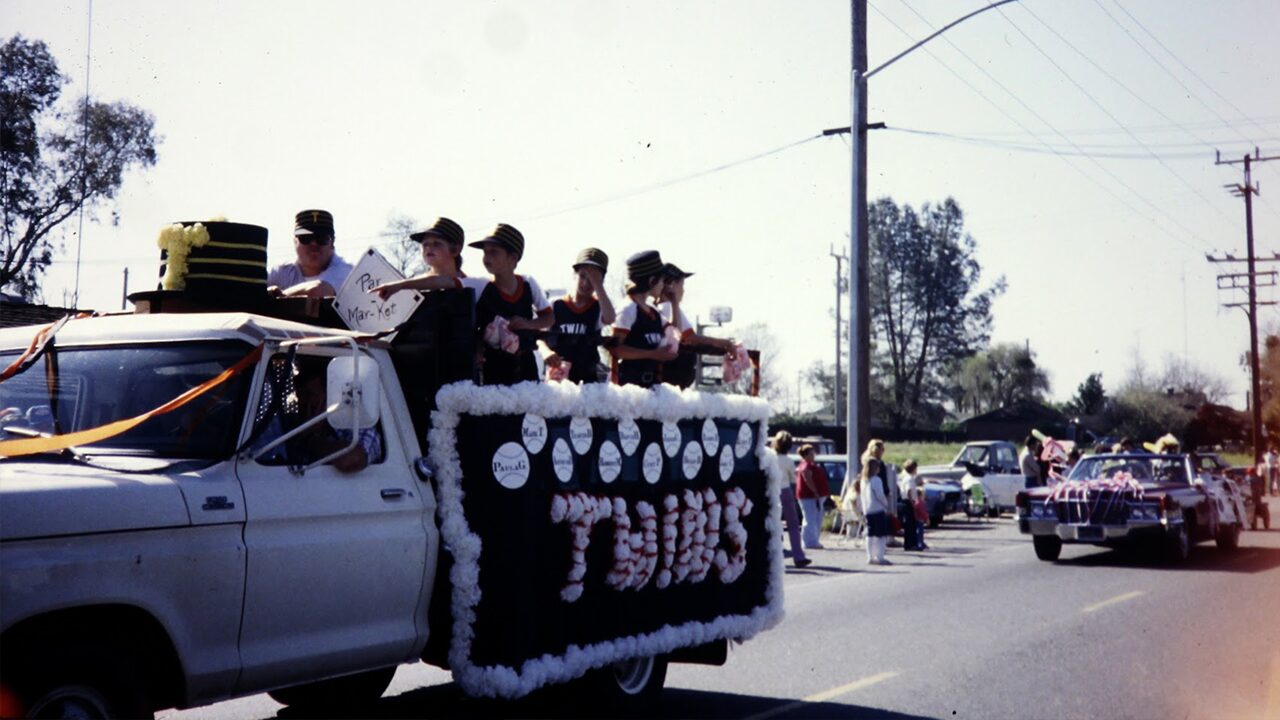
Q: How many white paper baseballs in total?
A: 12